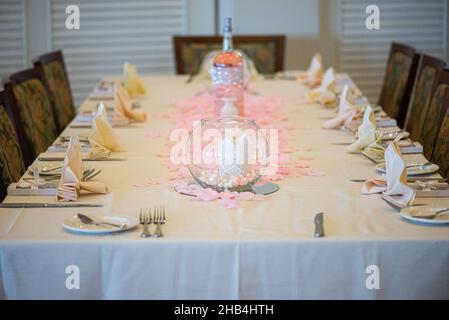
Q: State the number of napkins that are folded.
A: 9